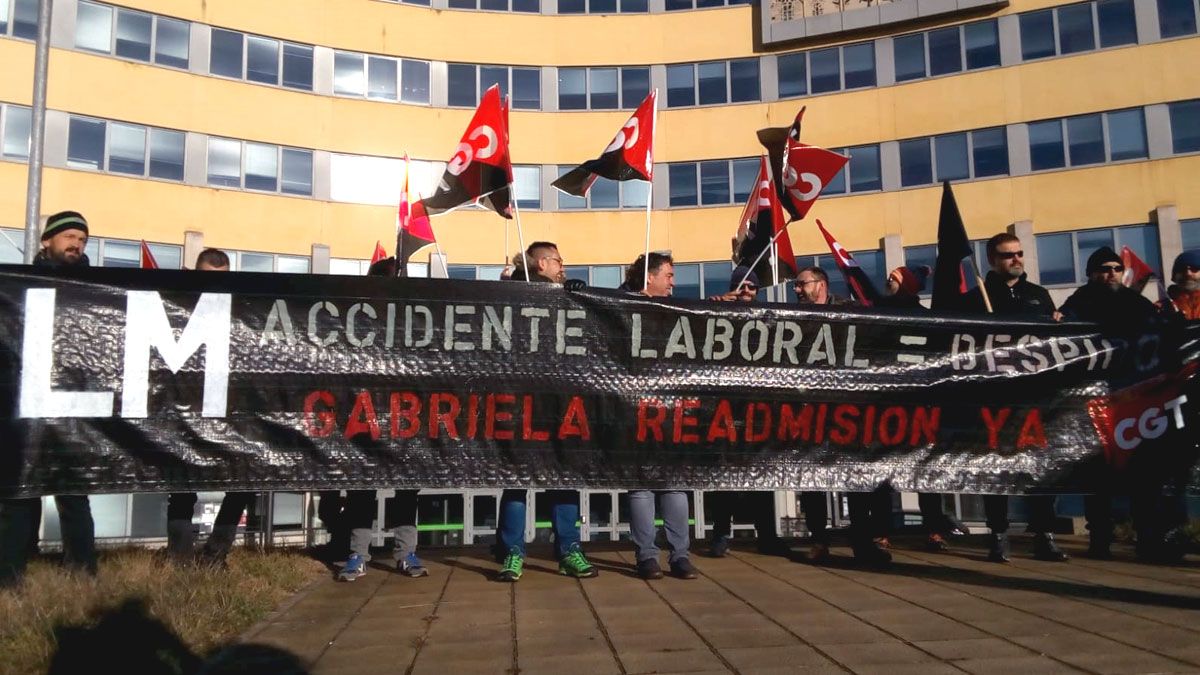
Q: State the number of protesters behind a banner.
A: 11